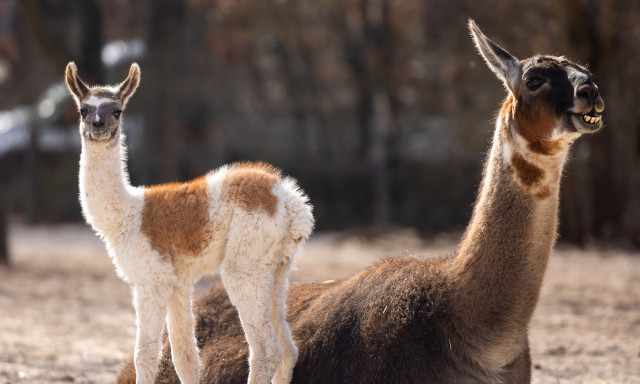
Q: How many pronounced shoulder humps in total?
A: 0